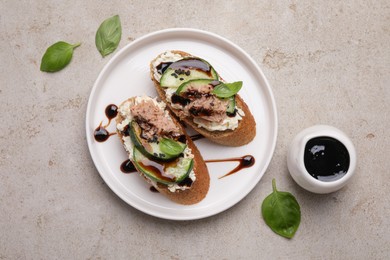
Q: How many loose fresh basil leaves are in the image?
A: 3